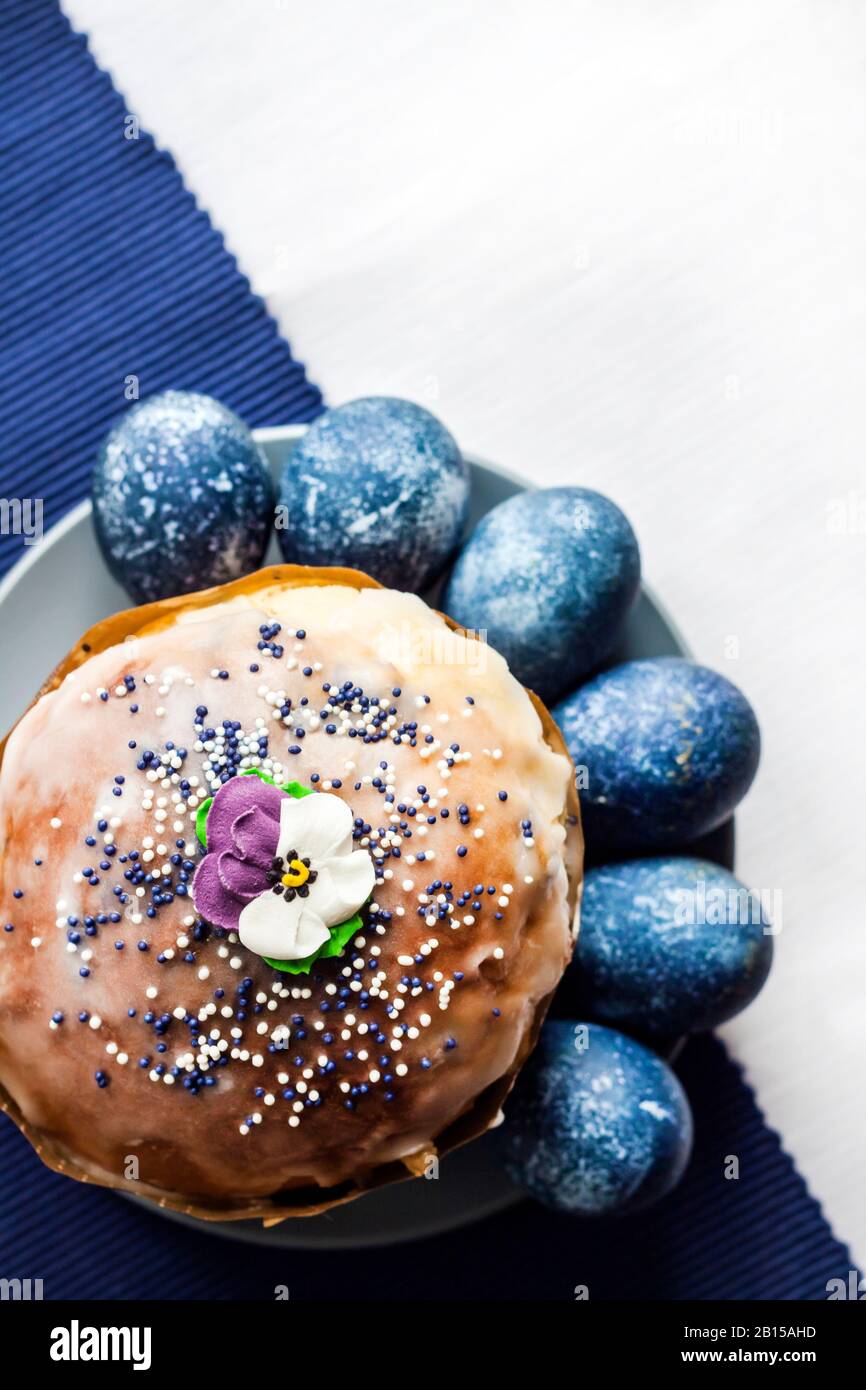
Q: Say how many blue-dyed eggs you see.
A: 6